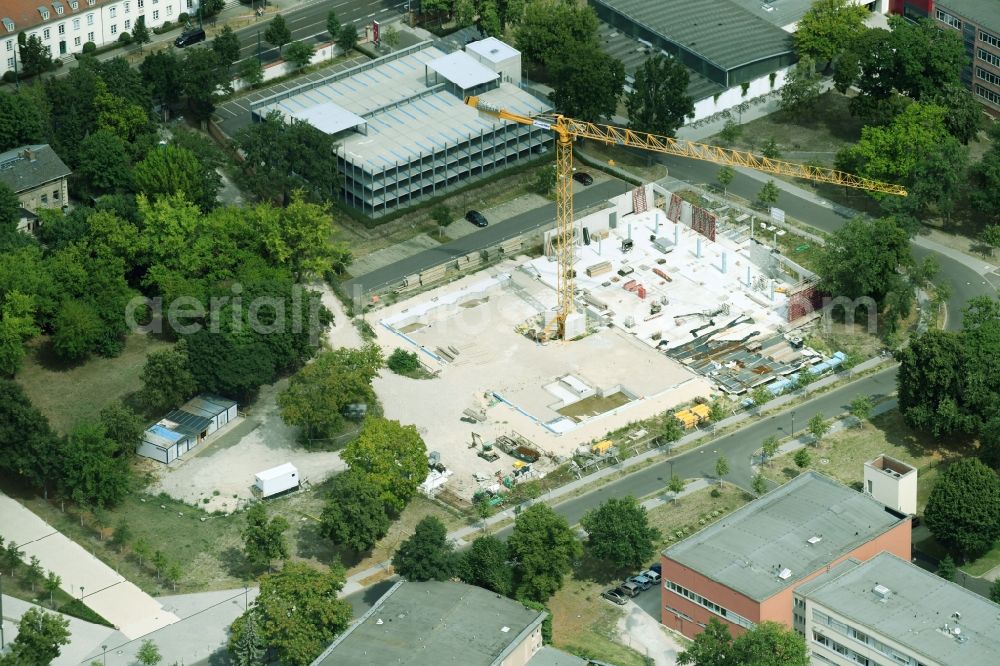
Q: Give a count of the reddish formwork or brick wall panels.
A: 4